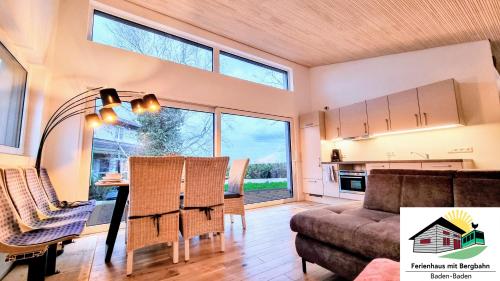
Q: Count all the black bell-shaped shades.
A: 5